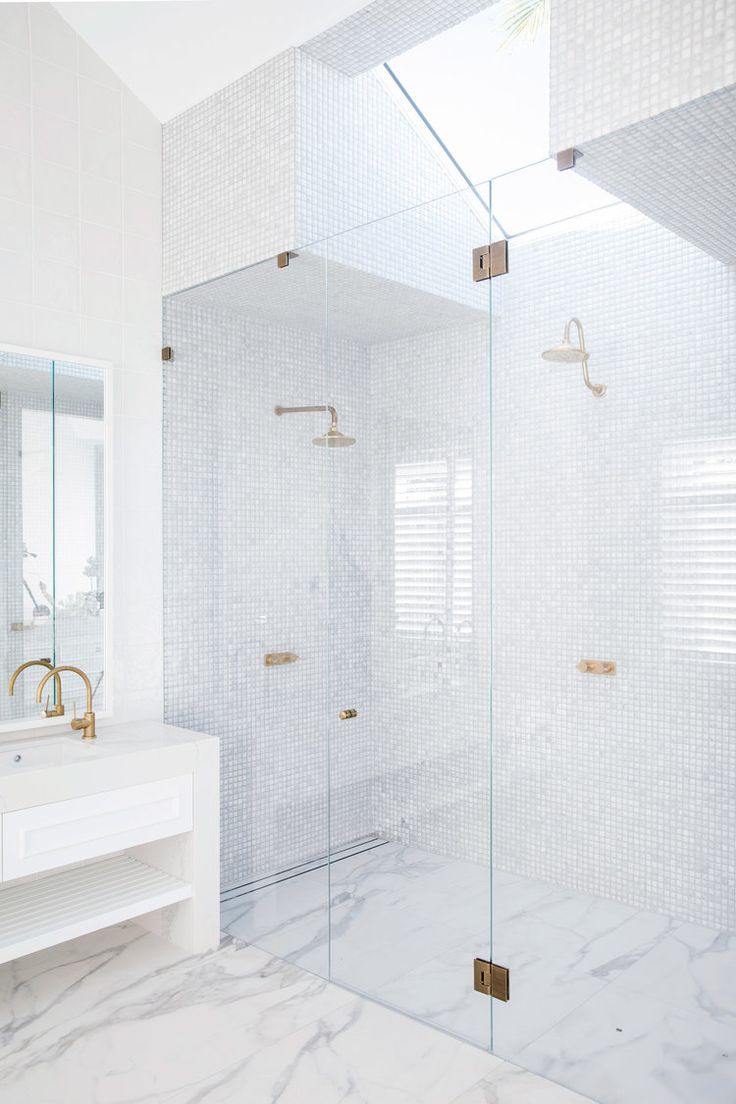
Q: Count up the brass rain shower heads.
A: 2